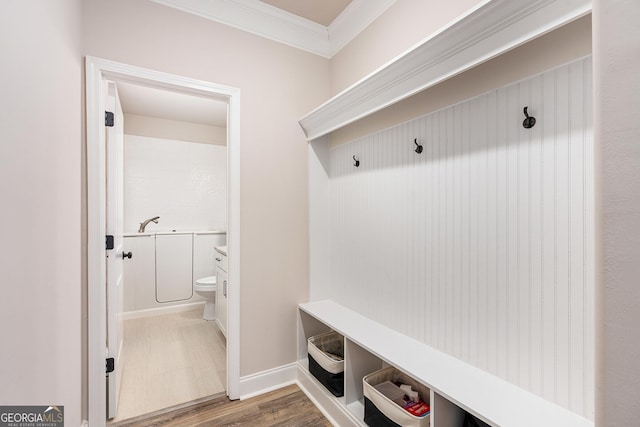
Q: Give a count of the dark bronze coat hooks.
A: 3